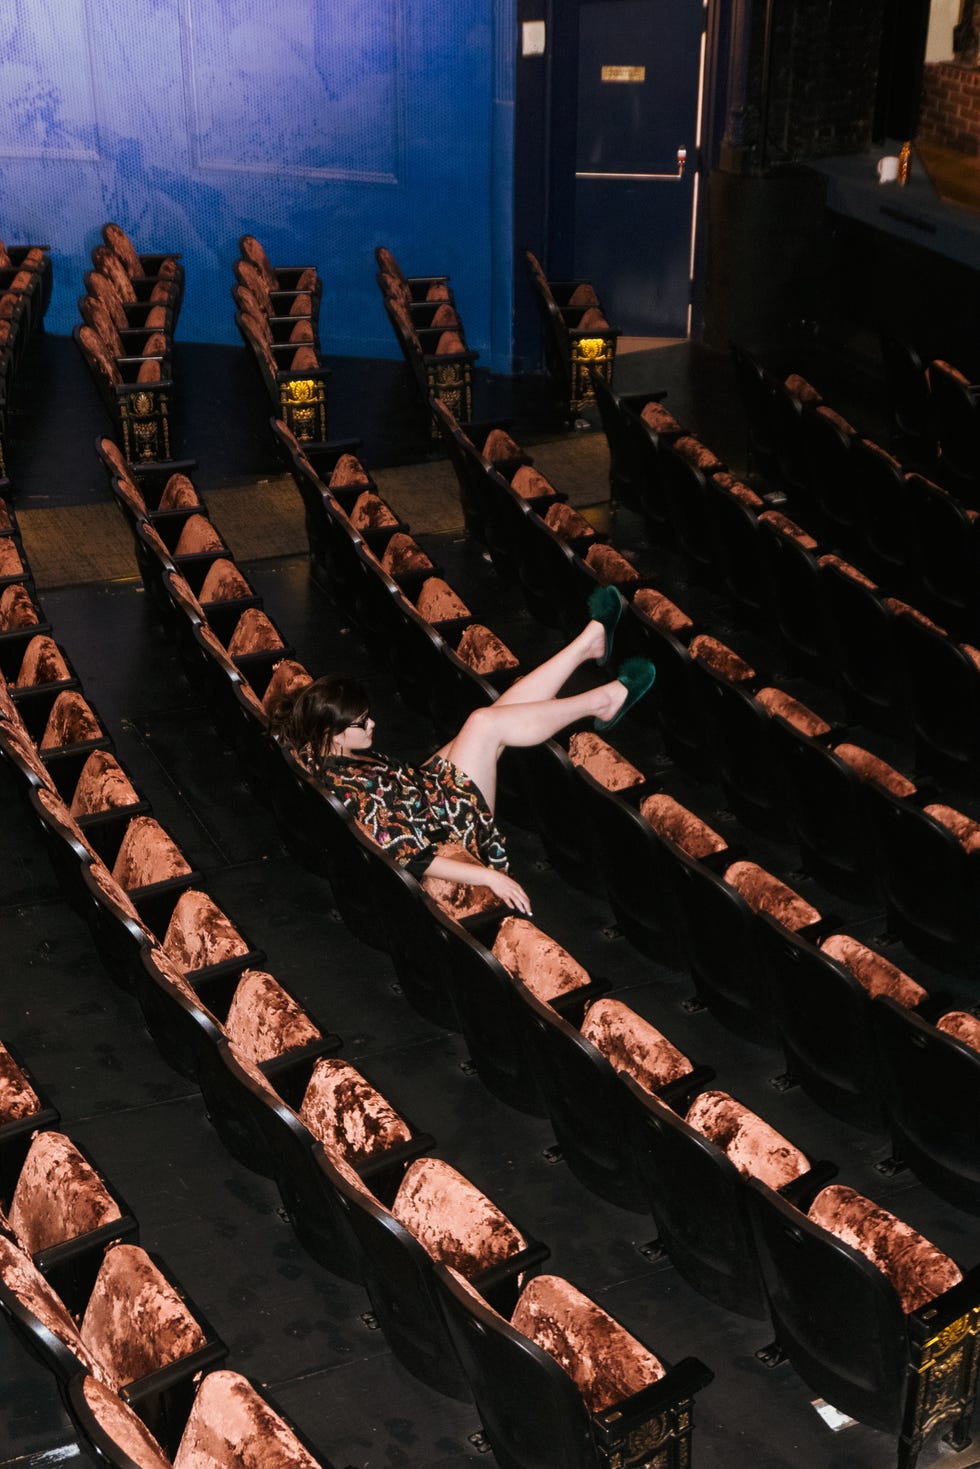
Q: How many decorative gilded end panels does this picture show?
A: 6